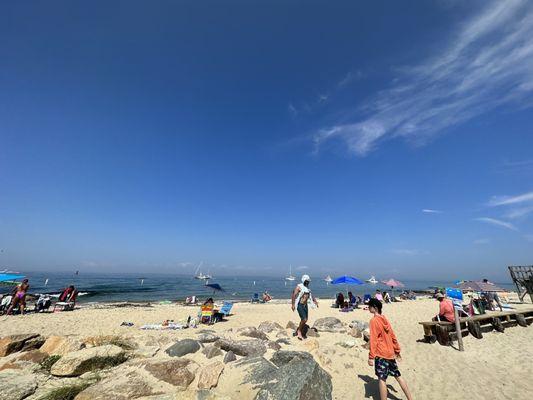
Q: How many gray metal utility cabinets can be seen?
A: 0